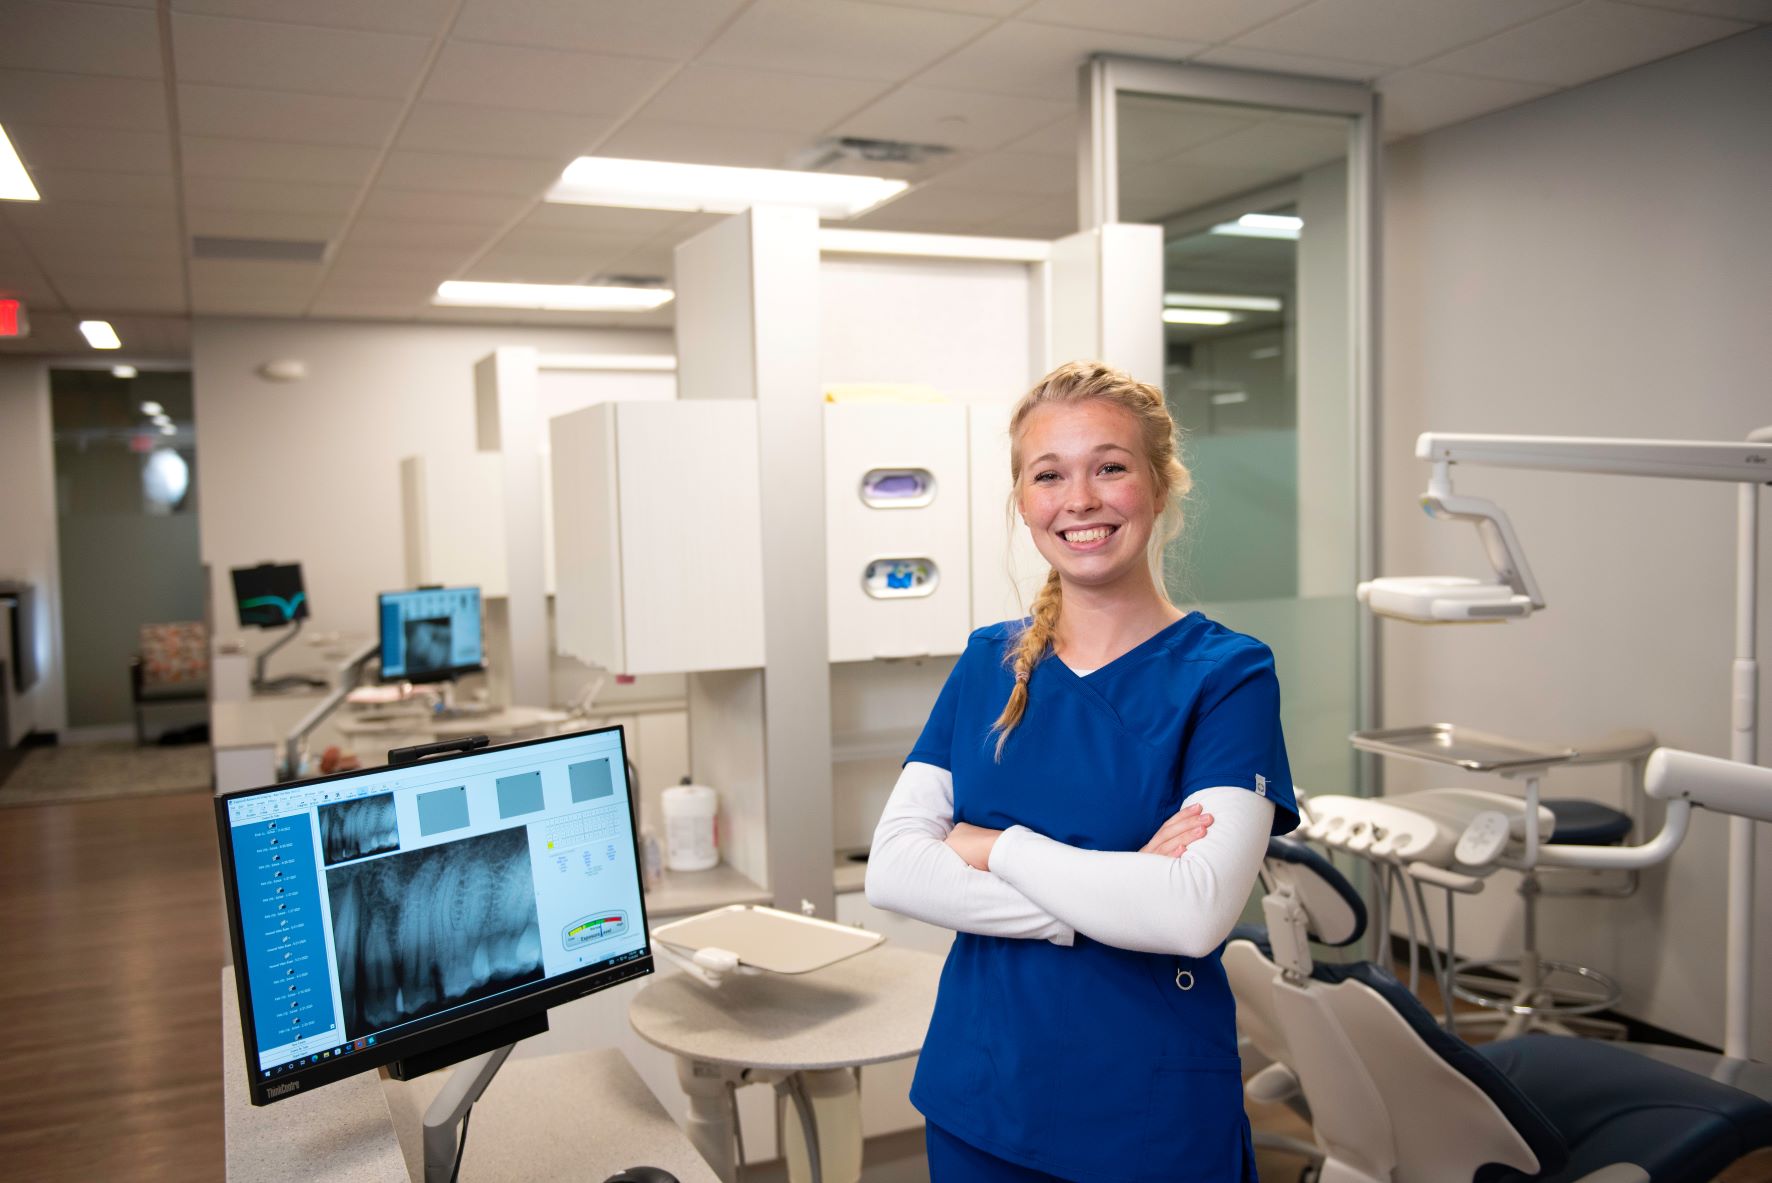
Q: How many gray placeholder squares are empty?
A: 3